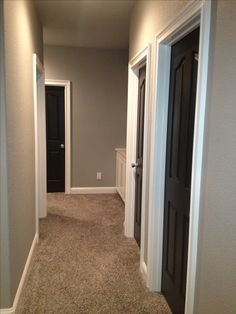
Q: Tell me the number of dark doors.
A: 3